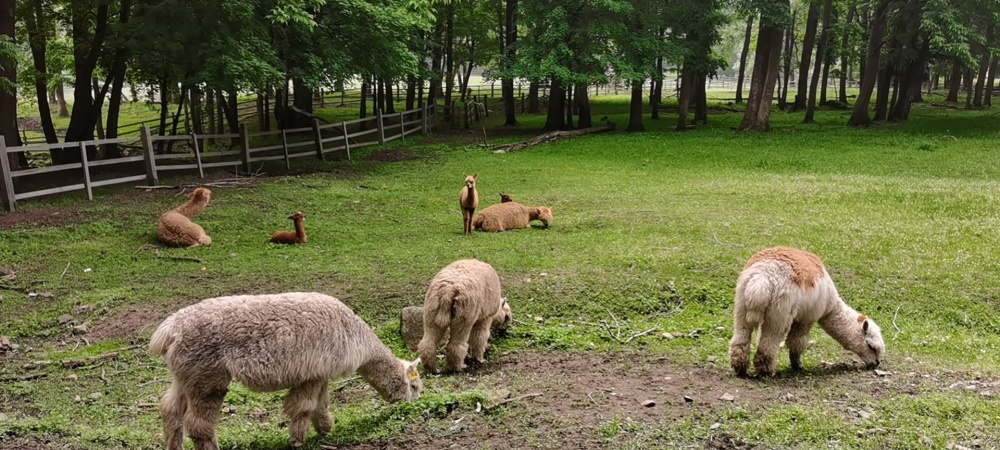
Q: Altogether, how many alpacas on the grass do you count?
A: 8